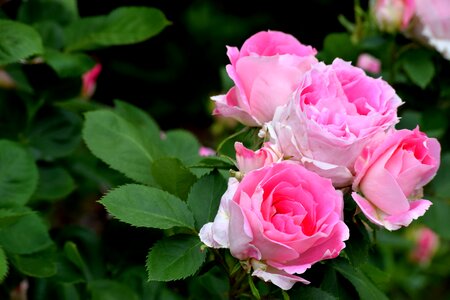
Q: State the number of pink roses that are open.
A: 4